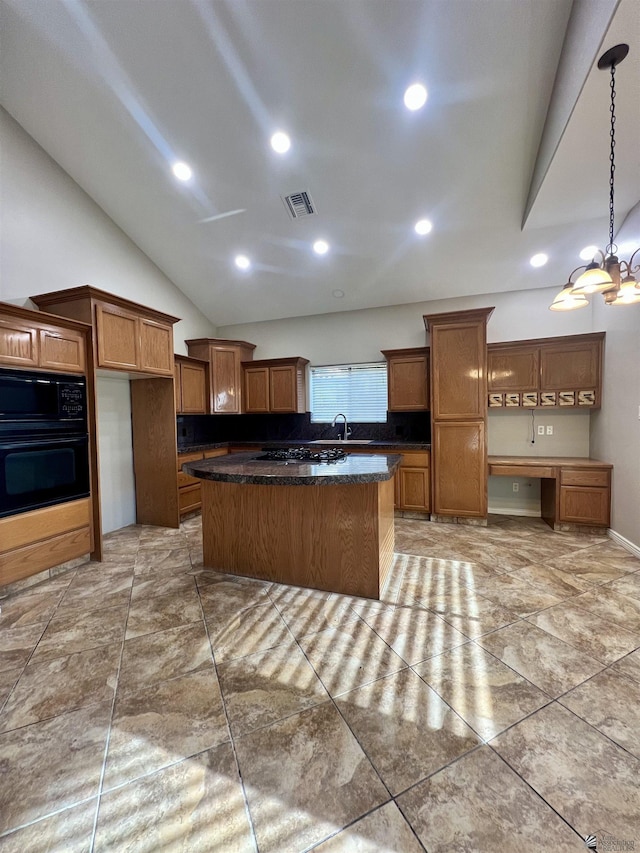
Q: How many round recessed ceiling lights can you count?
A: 8